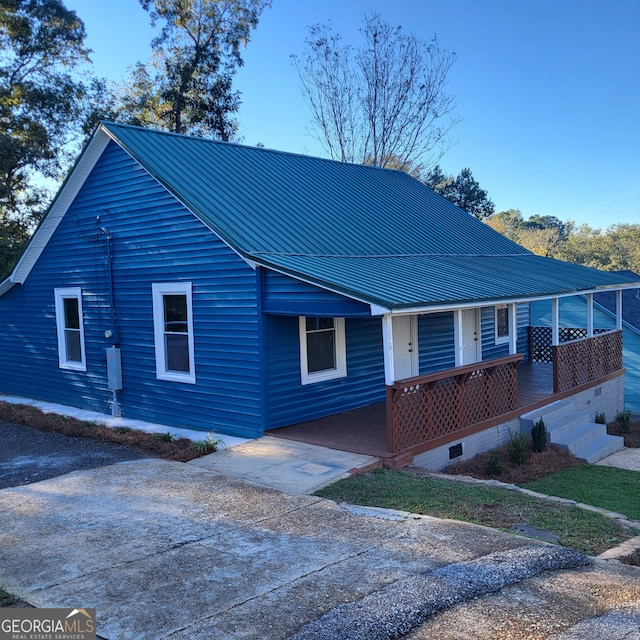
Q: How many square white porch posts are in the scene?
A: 6